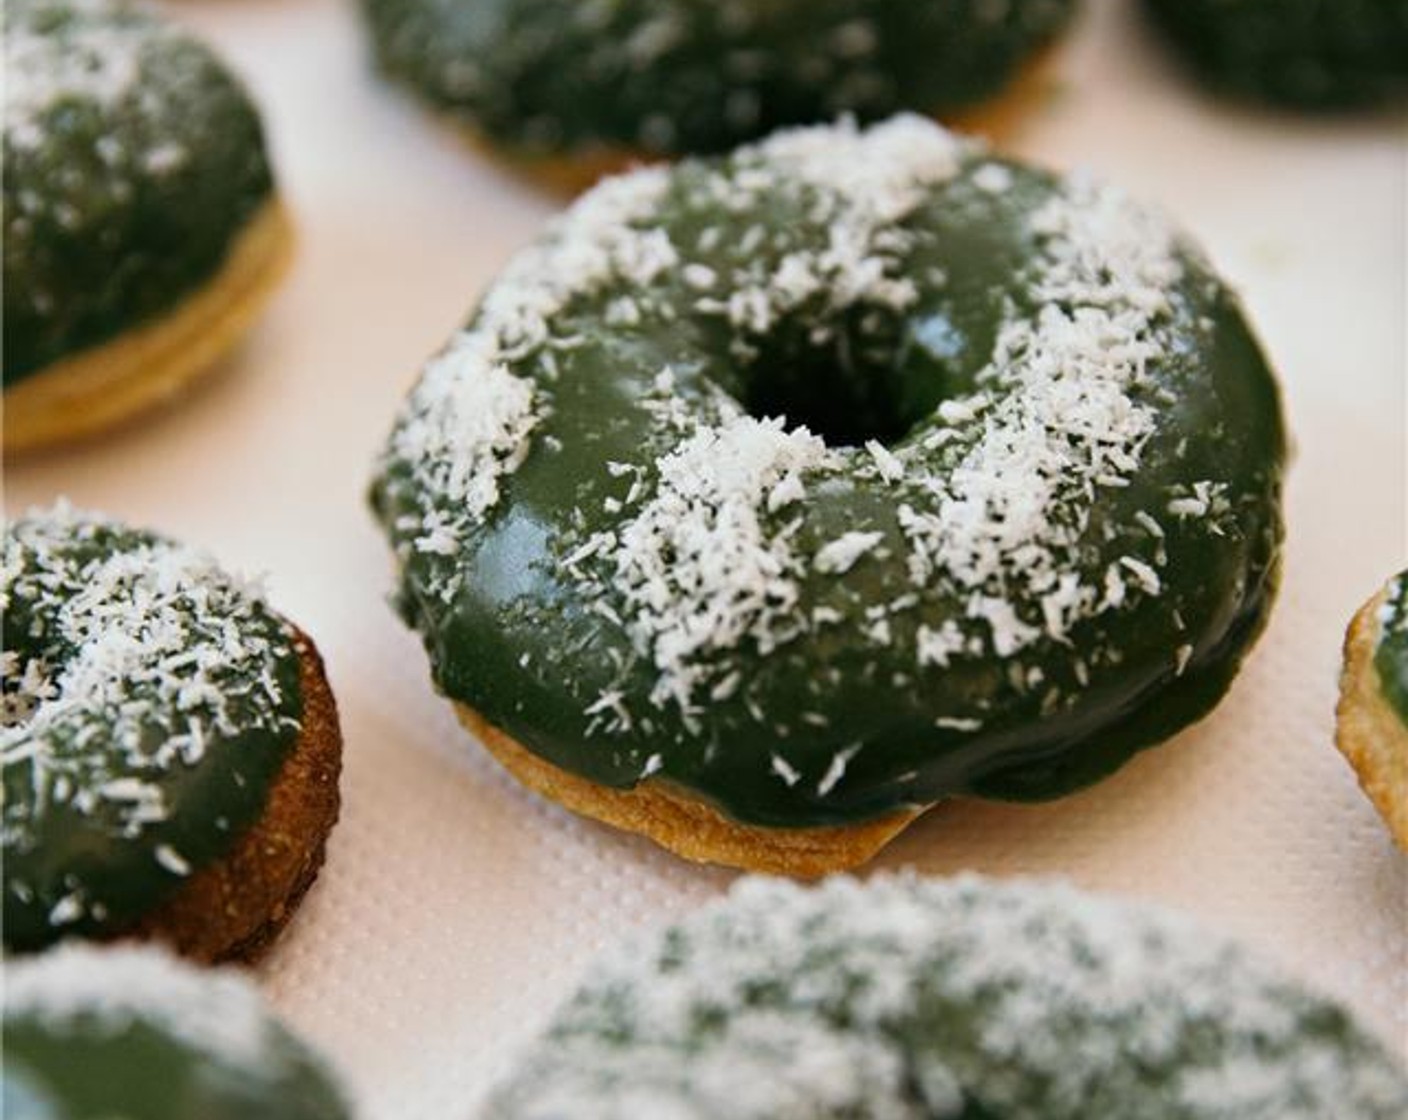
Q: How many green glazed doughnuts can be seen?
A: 8